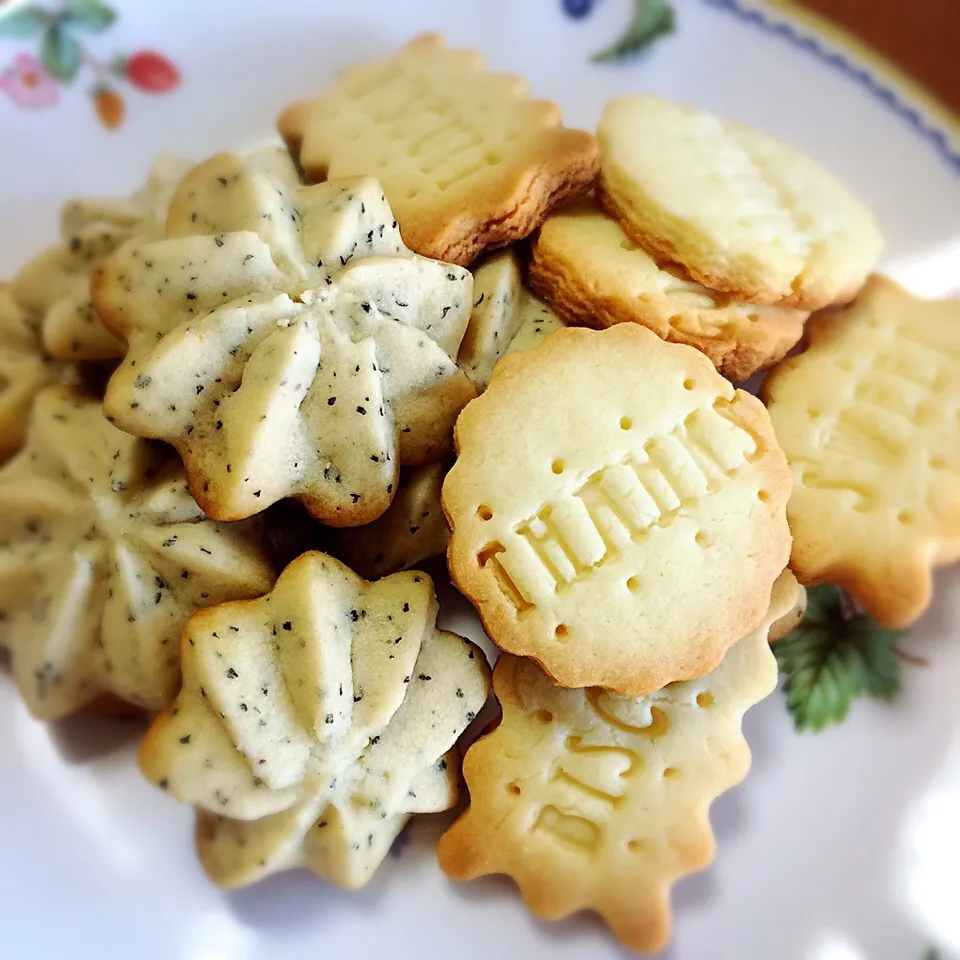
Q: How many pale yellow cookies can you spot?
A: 6